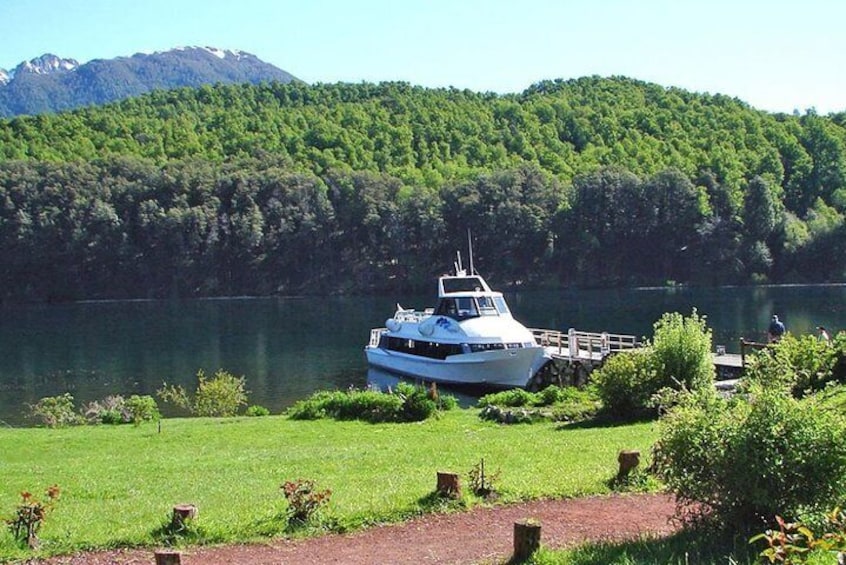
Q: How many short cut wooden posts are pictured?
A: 5